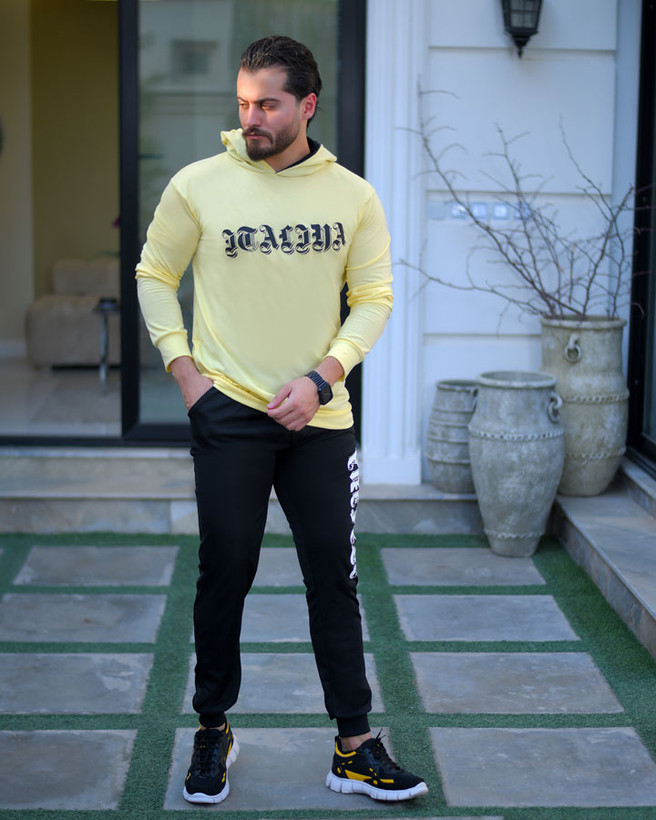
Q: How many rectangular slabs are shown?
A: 12